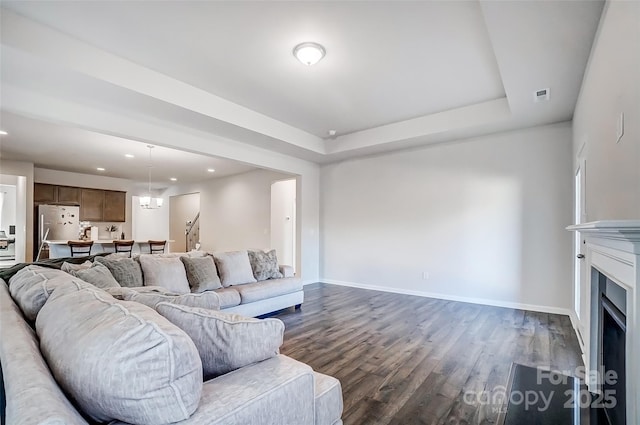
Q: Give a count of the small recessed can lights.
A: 5